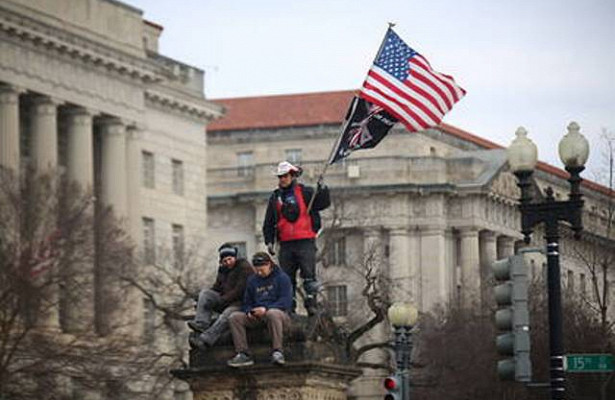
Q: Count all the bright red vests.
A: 1